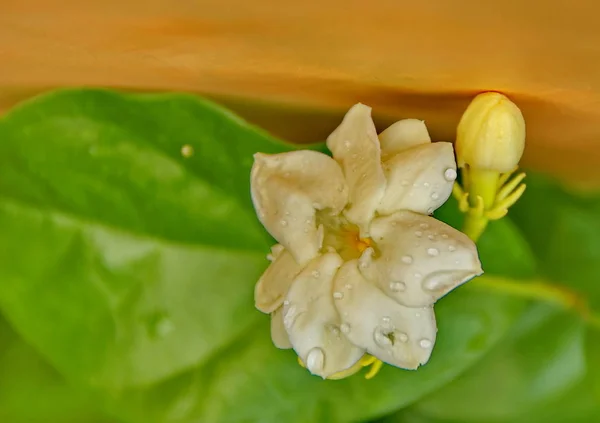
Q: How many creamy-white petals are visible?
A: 9